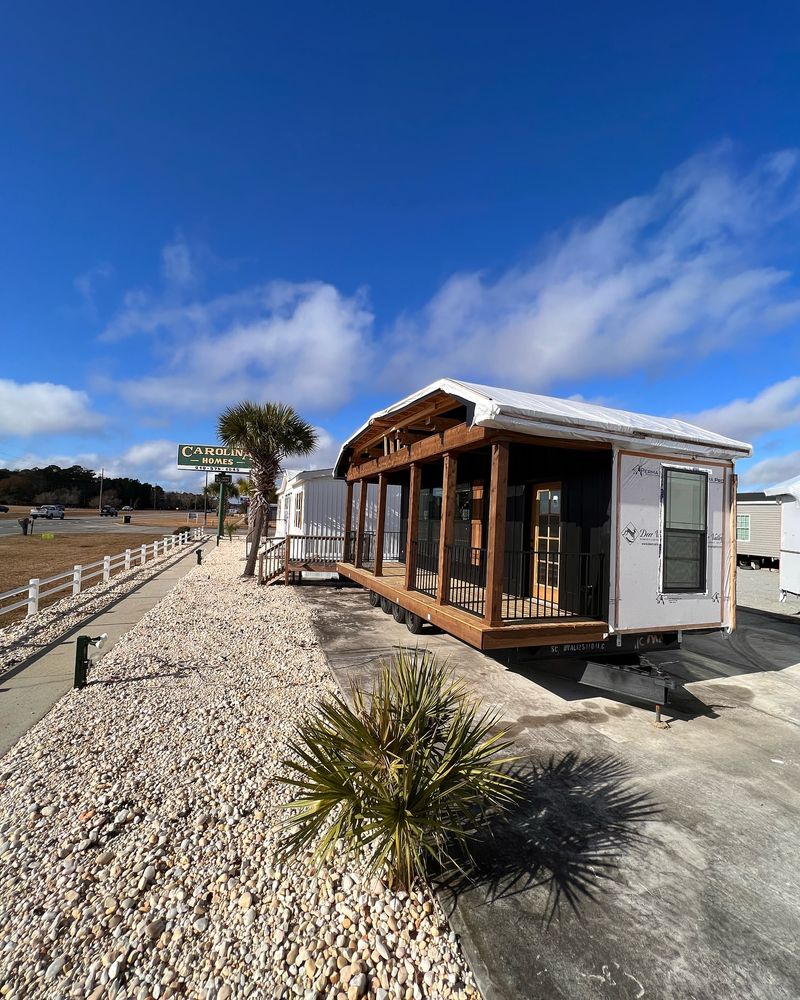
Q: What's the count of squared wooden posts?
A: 6